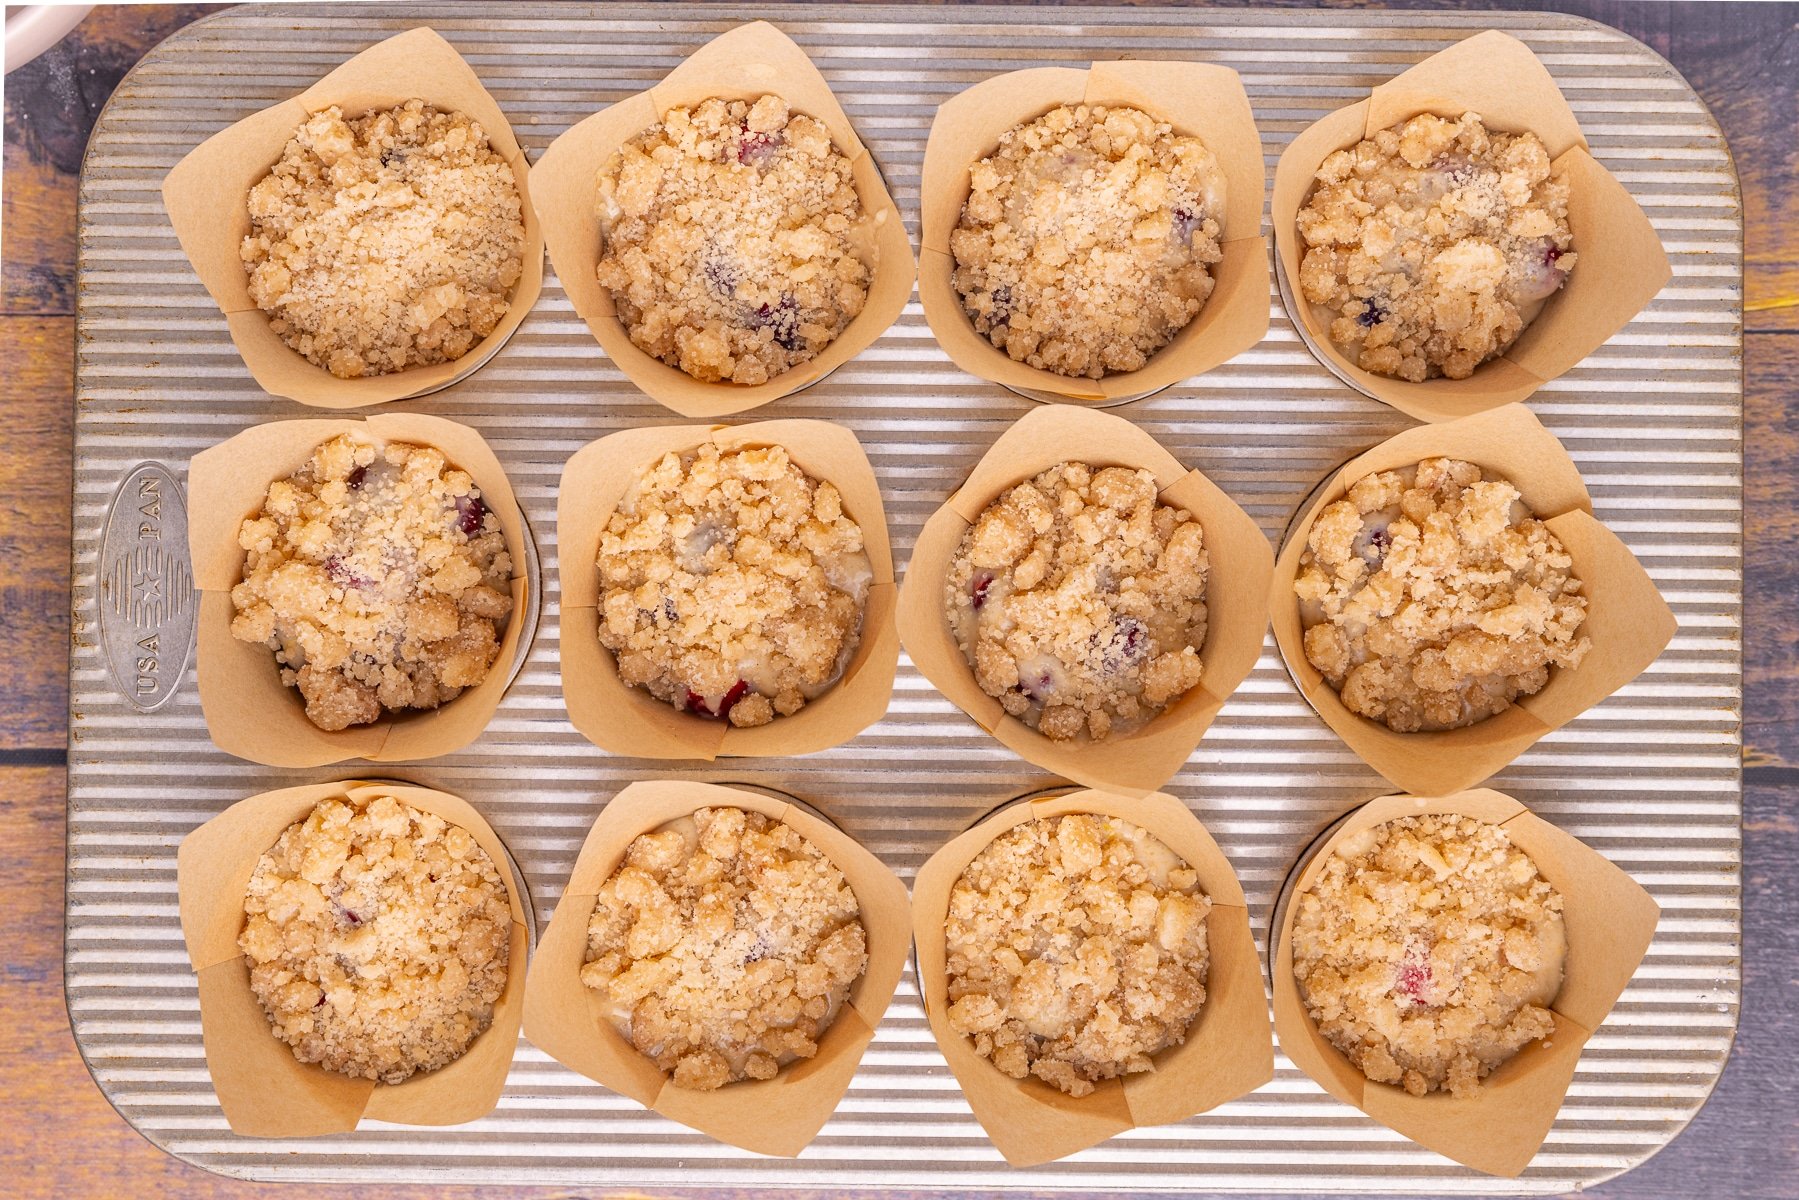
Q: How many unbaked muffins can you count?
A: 12